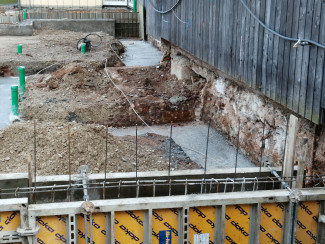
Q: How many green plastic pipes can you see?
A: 6